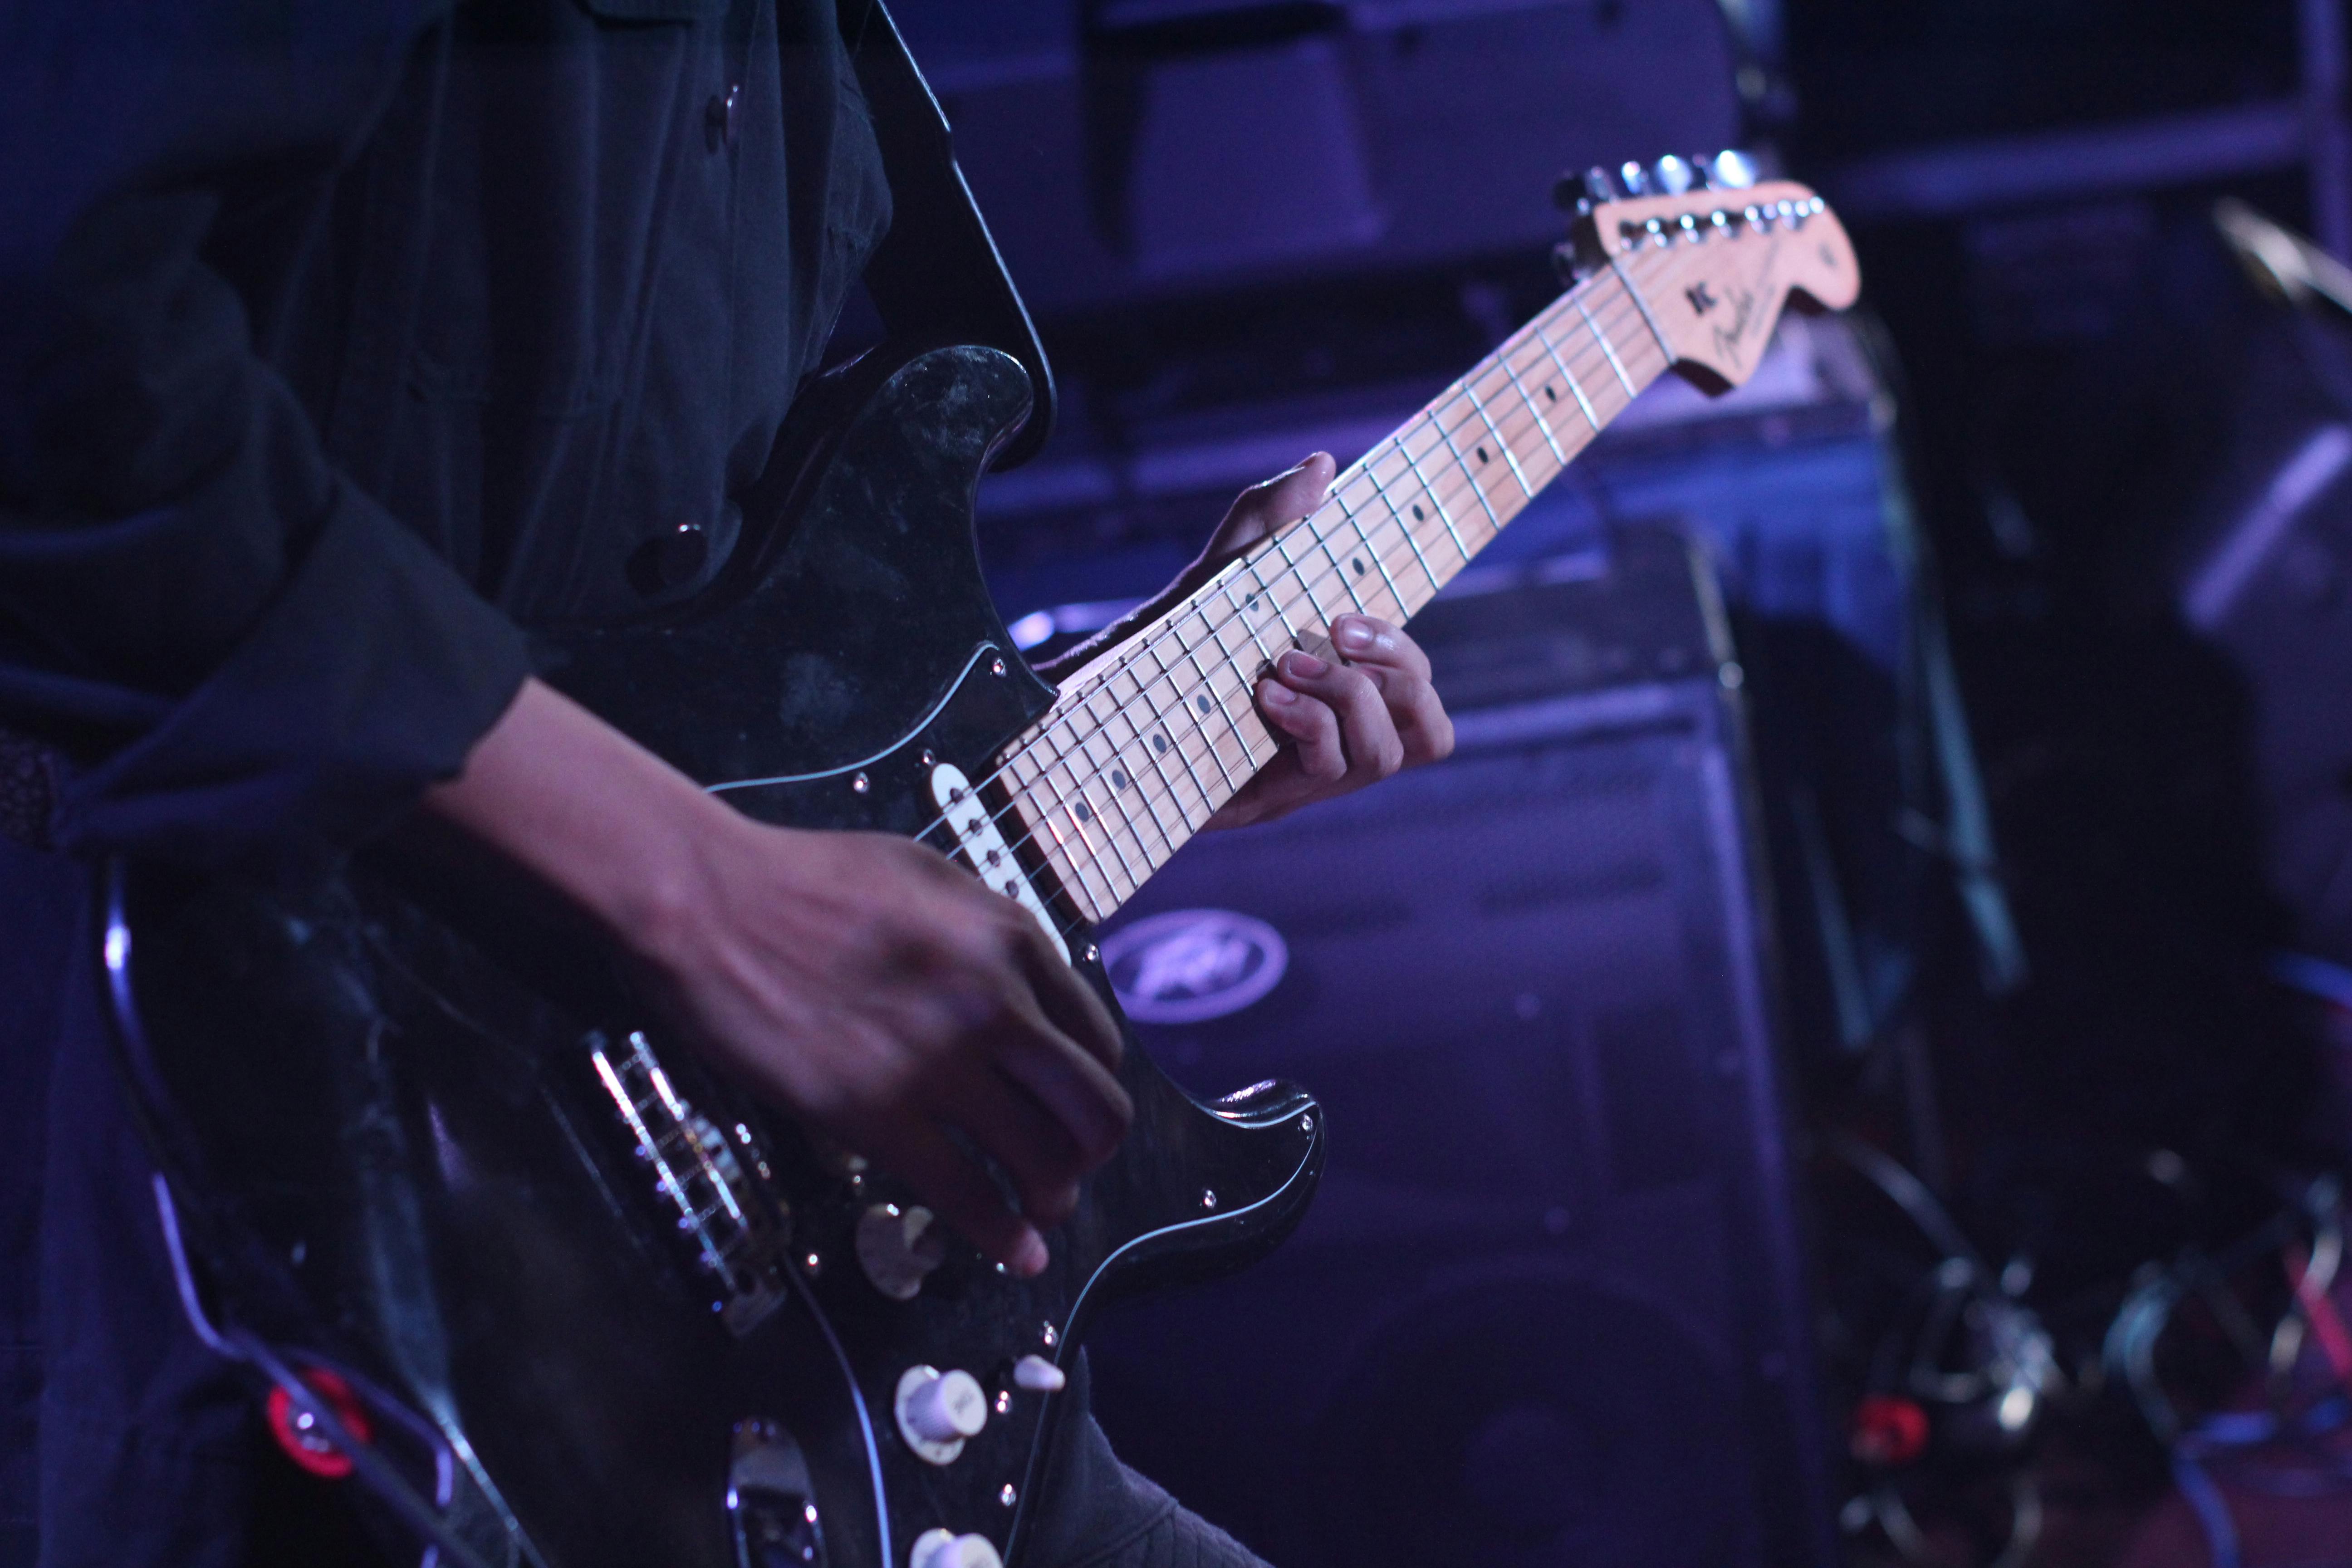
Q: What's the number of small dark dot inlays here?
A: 9